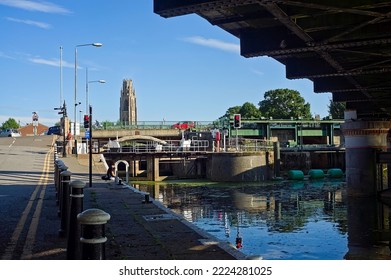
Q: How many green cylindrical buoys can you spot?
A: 3